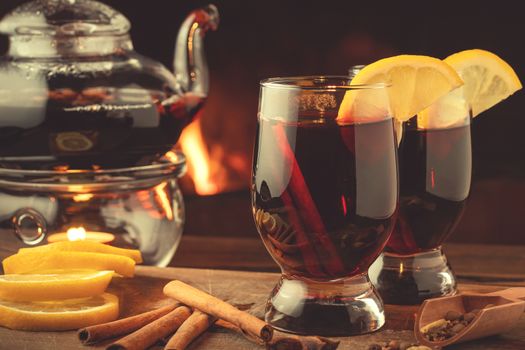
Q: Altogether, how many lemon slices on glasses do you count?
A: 2